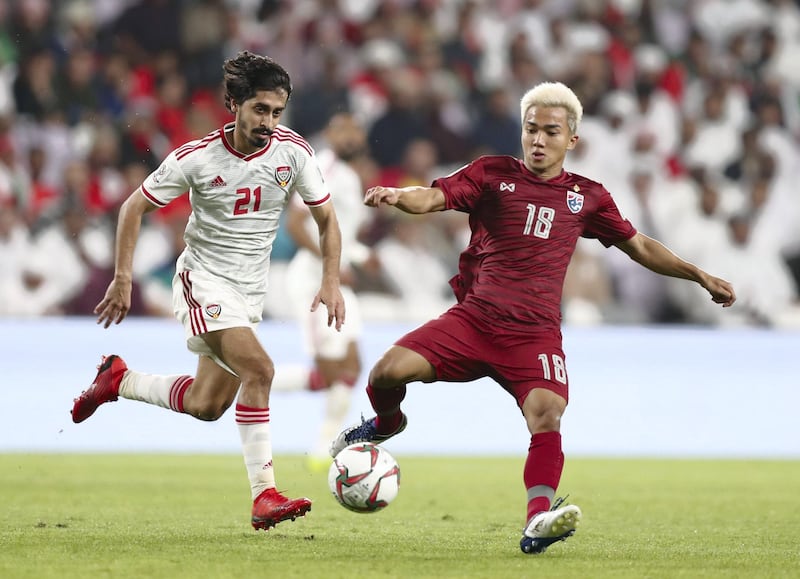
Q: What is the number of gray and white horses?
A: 0